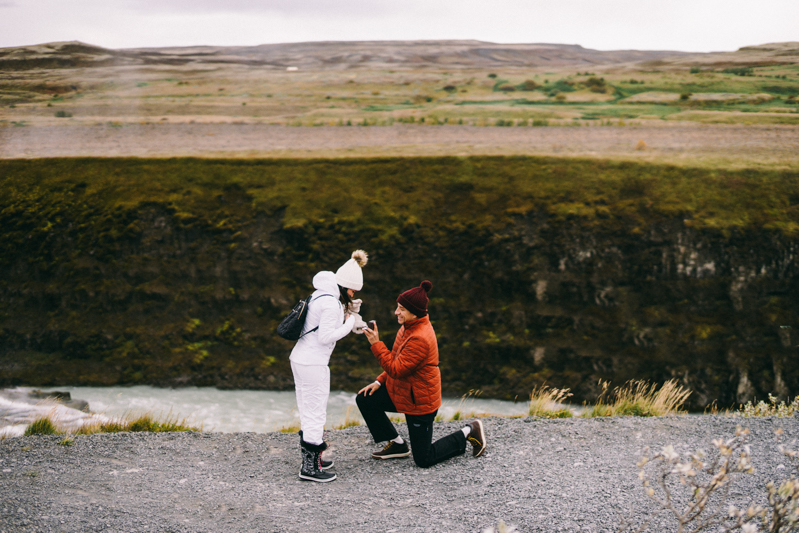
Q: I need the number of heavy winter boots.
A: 2